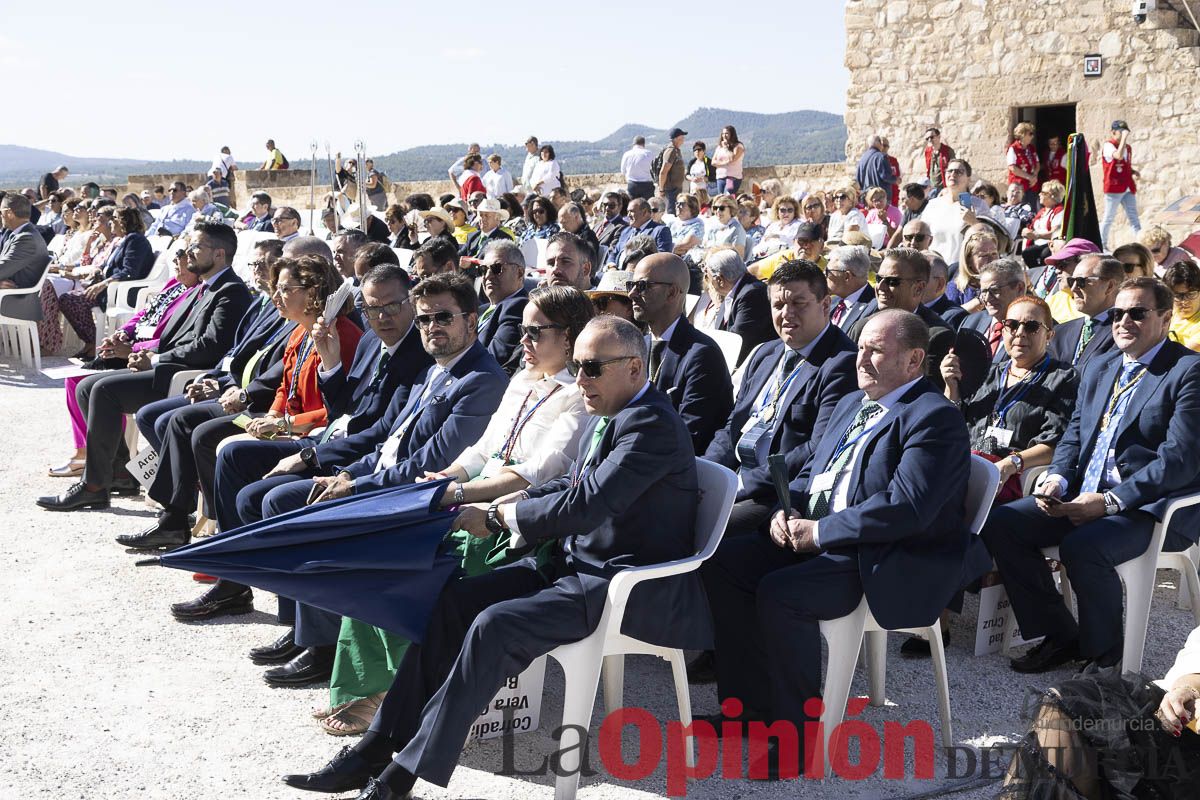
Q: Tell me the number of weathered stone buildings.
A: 1